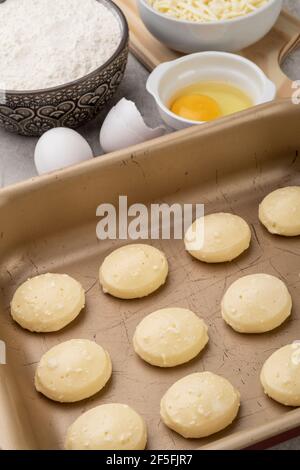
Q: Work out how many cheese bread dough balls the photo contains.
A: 10